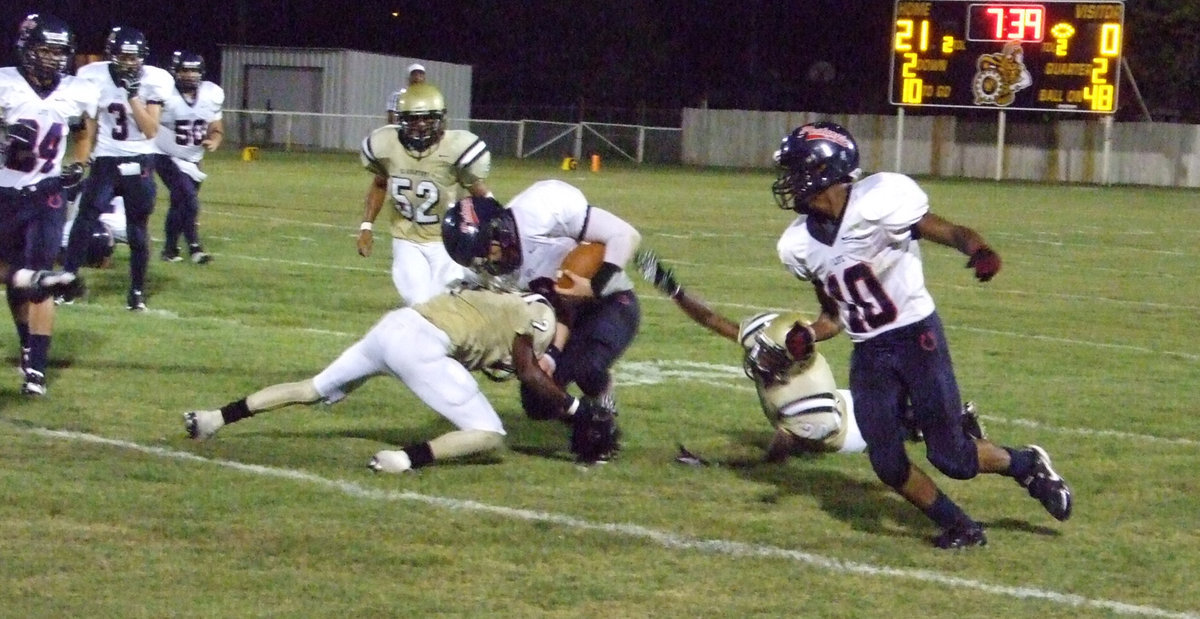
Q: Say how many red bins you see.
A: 0